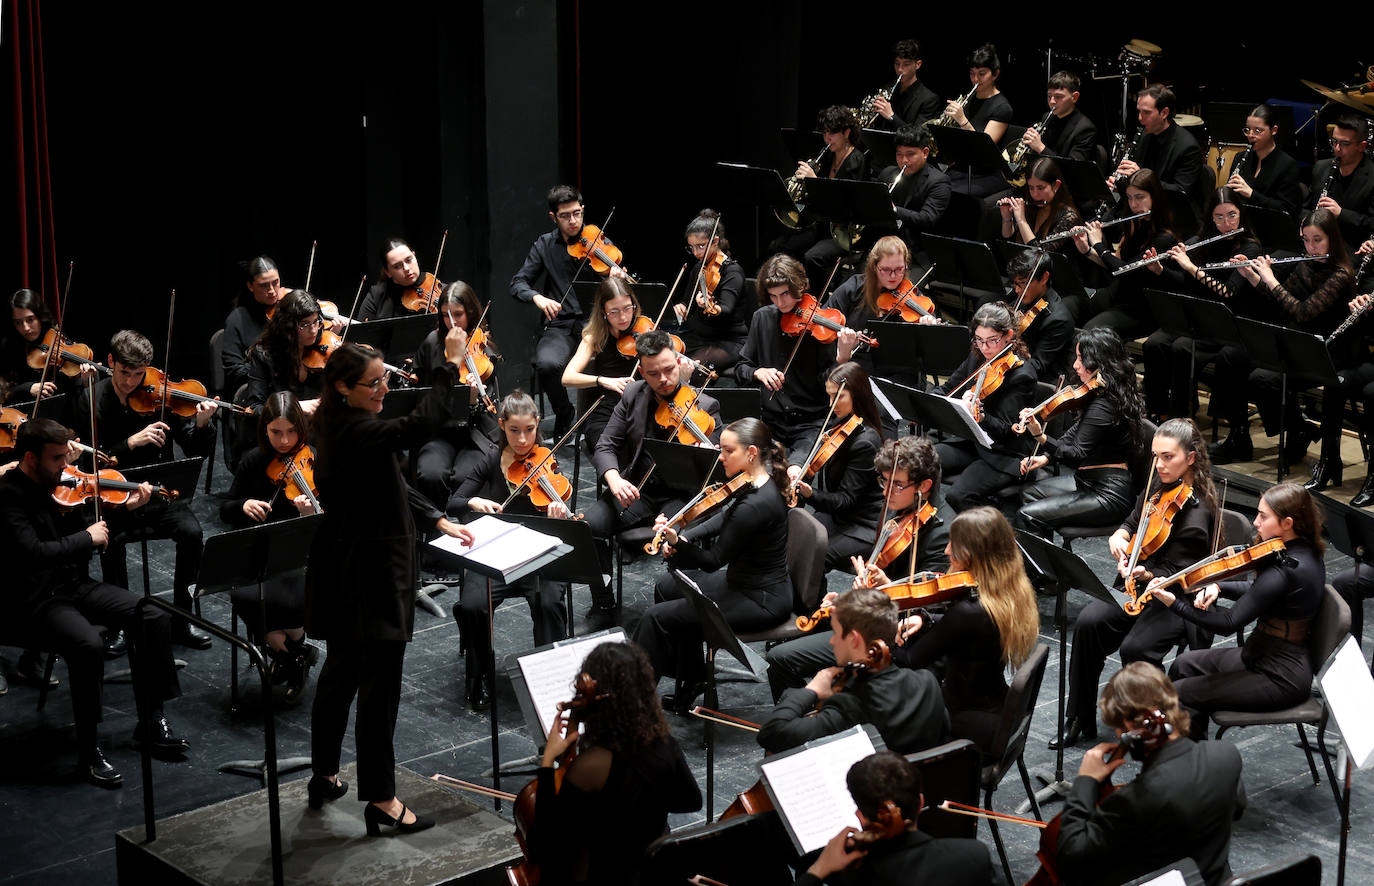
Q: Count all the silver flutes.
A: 3